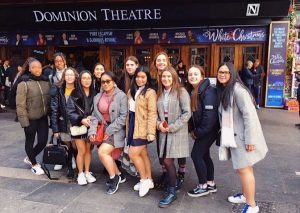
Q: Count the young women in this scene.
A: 12